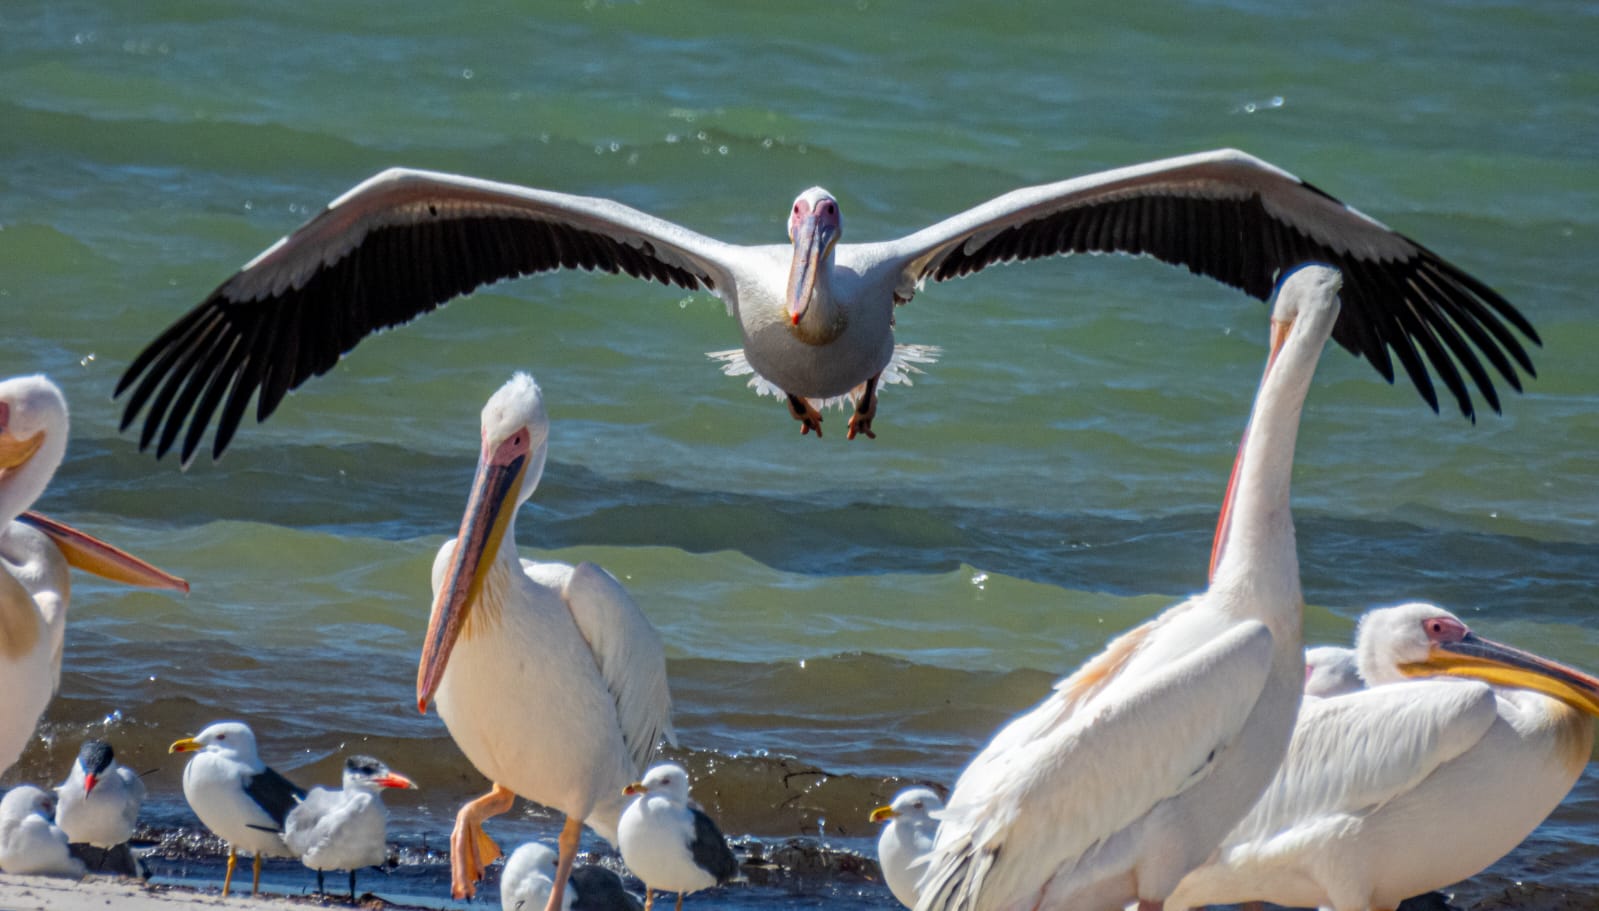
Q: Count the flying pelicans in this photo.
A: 1